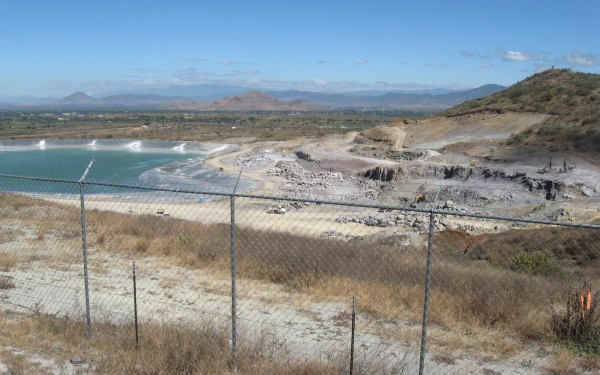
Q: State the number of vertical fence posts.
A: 5